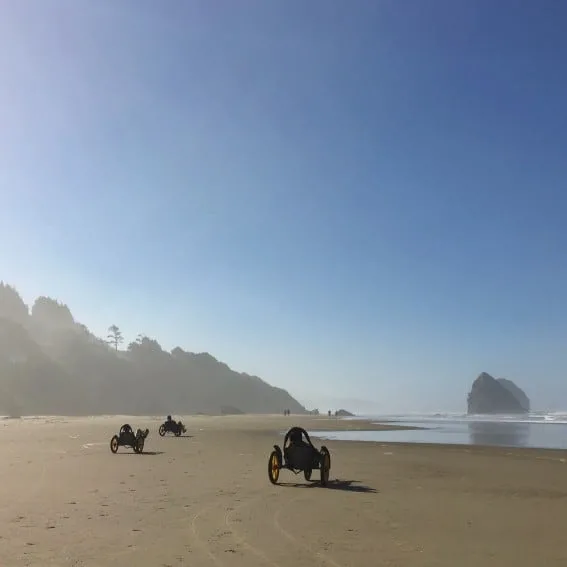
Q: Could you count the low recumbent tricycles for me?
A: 3